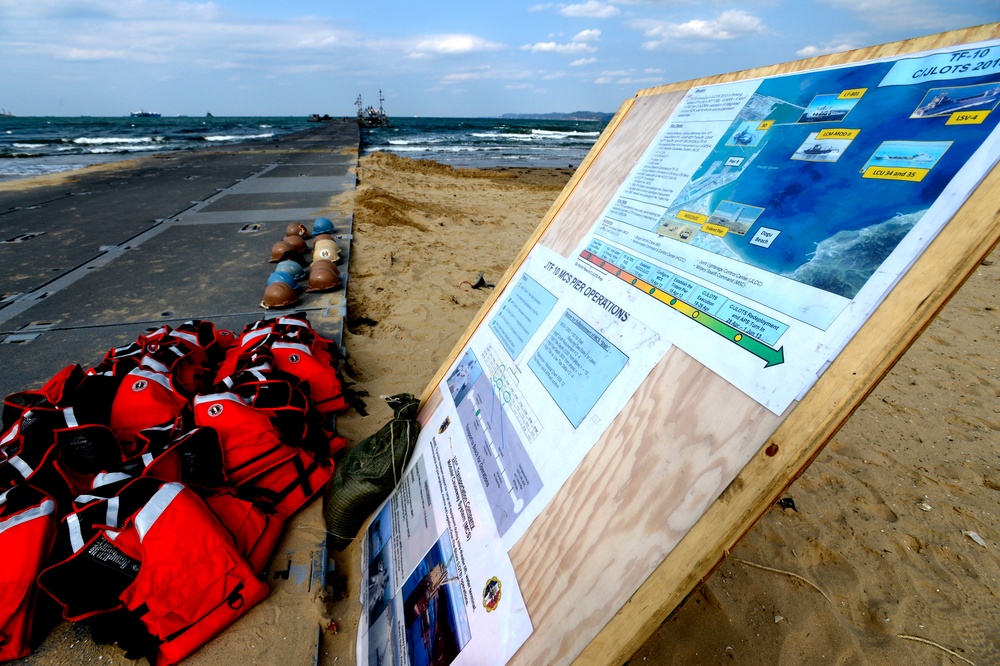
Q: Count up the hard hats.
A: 12